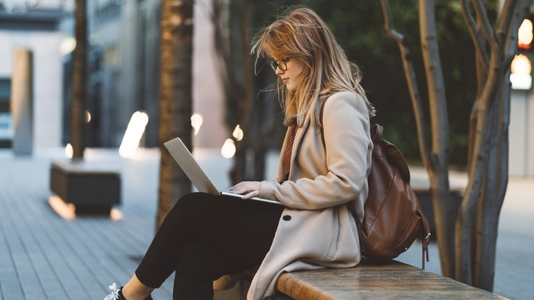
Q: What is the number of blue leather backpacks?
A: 0